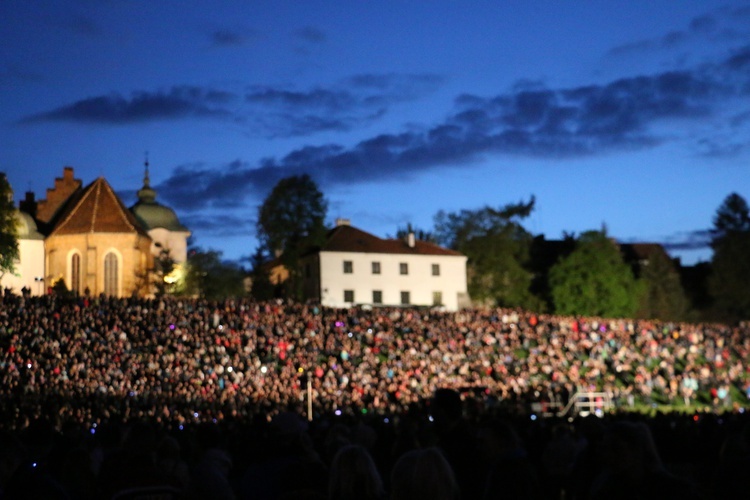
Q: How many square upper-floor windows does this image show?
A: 4